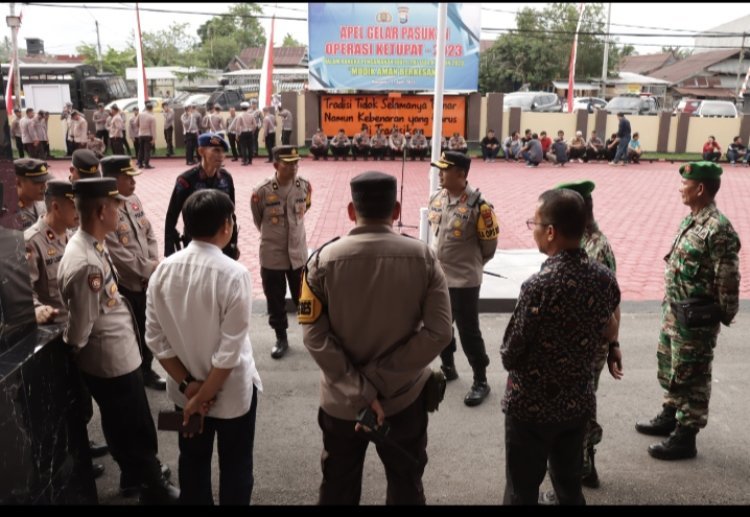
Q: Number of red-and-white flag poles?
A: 4